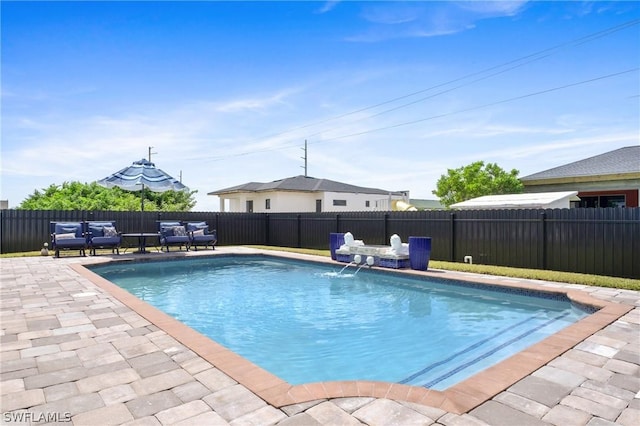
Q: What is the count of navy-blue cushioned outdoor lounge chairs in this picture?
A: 4